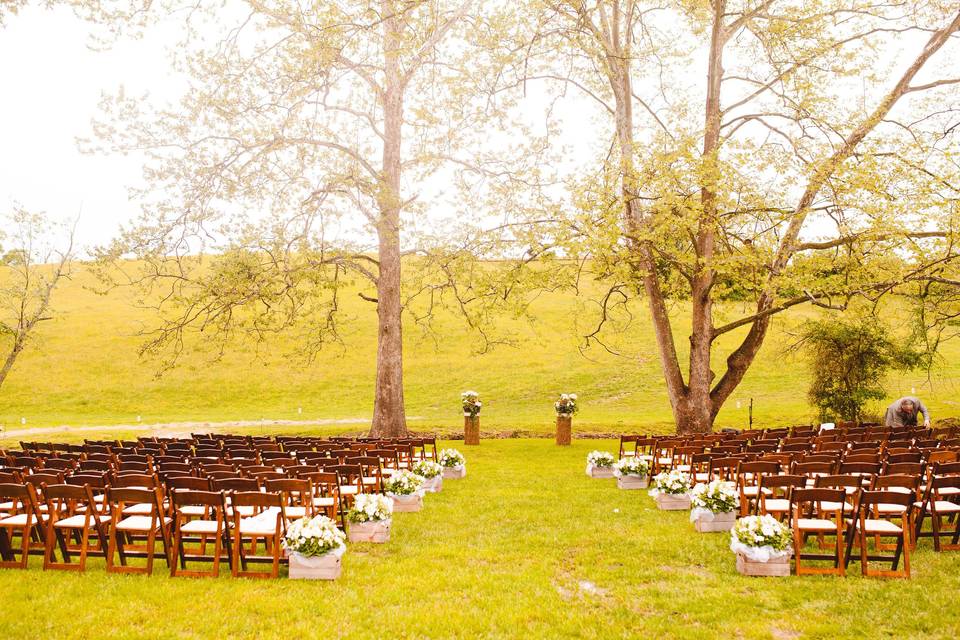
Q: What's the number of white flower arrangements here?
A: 12